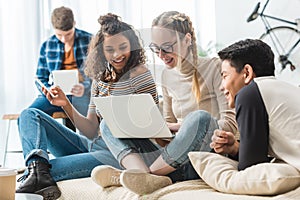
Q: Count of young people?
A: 4